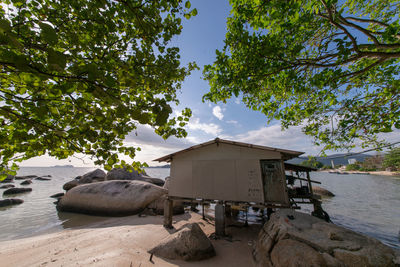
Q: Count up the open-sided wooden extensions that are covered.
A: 1